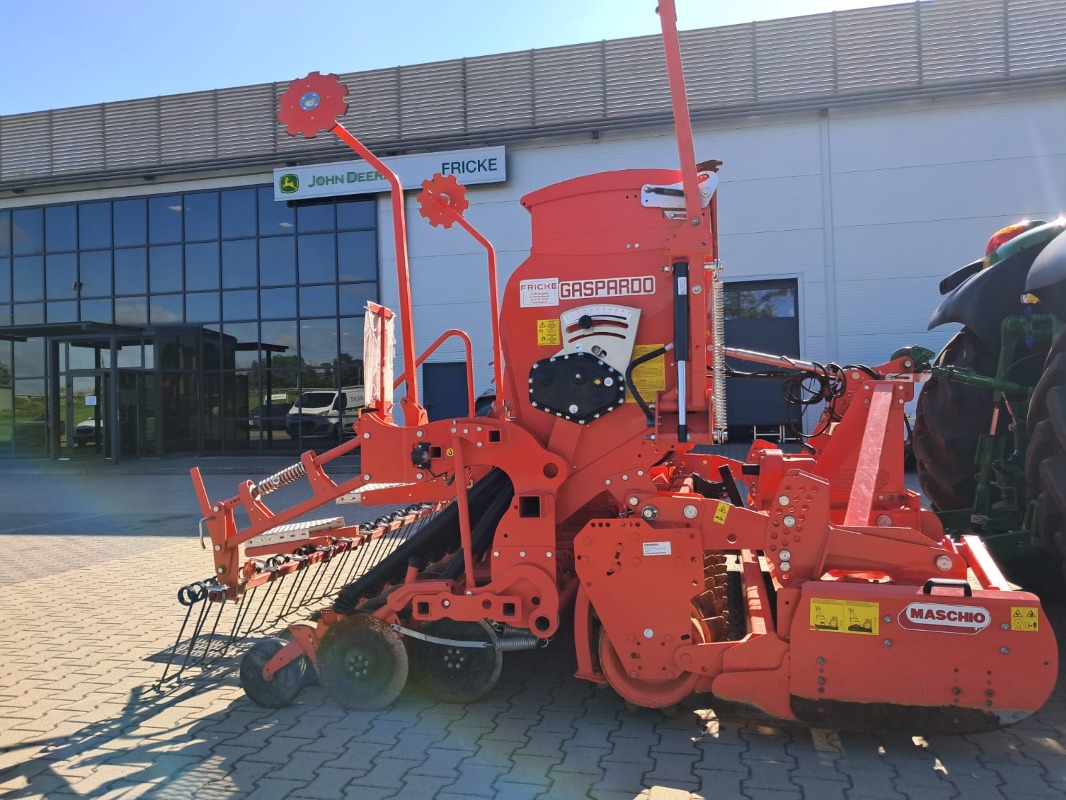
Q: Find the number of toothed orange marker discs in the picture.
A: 2